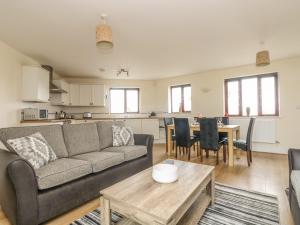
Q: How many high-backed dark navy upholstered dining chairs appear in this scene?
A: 6